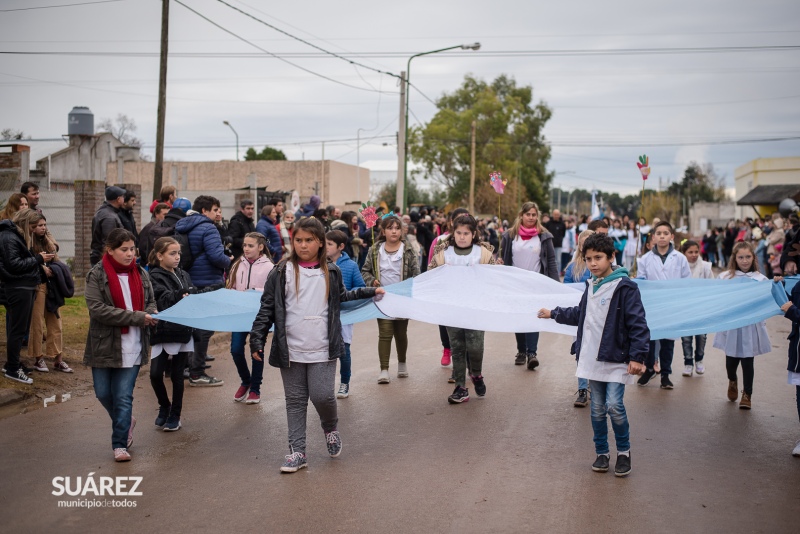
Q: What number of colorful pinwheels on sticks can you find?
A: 3